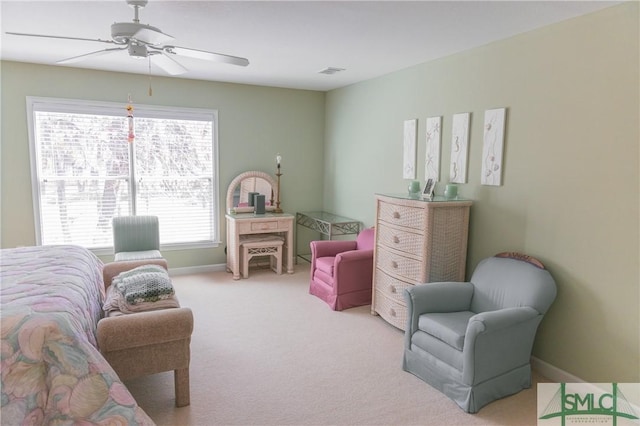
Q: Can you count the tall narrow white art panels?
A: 4